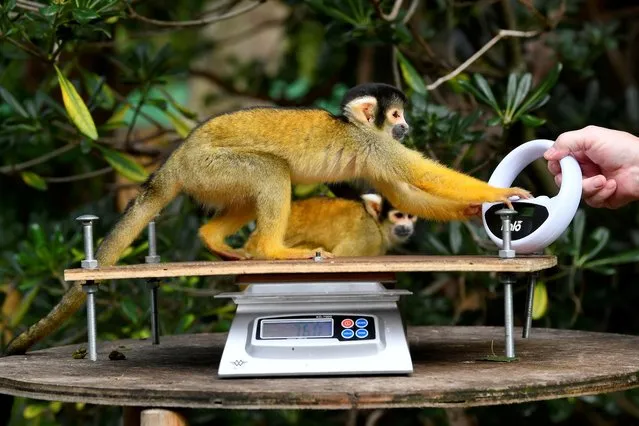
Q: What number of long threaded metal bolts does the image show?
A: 4